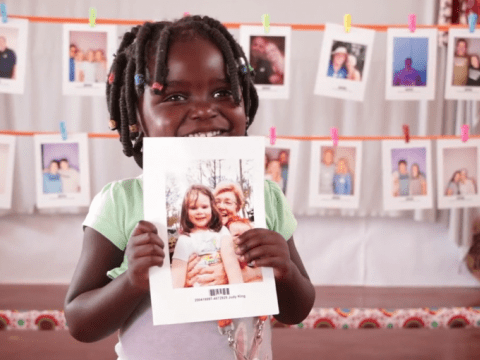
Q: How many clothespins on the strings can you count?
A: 12